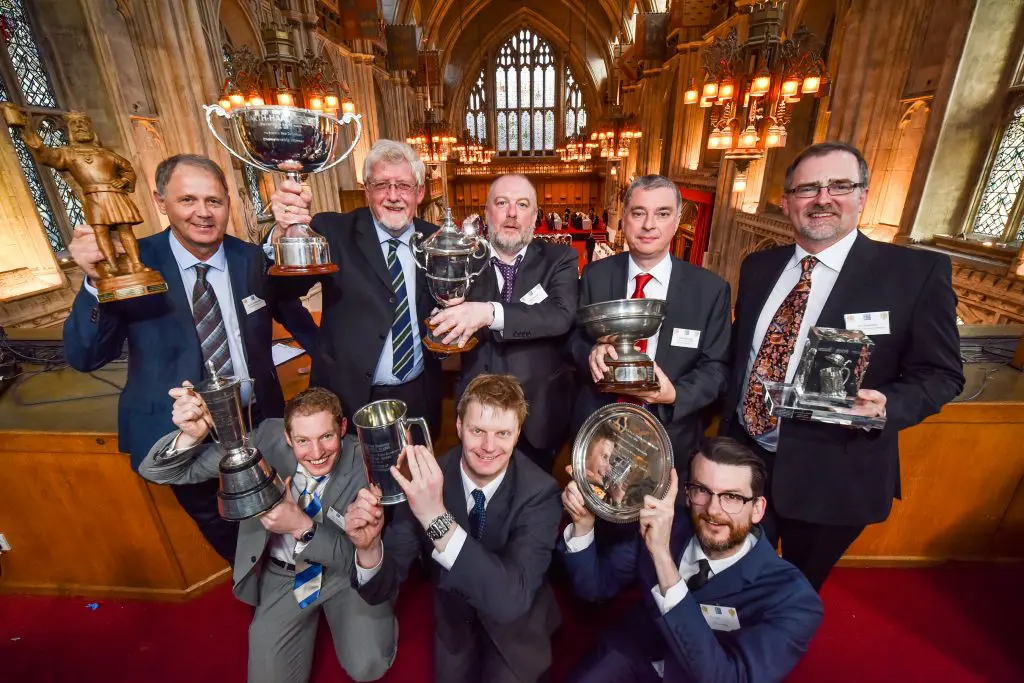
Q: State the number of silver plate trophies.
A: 1